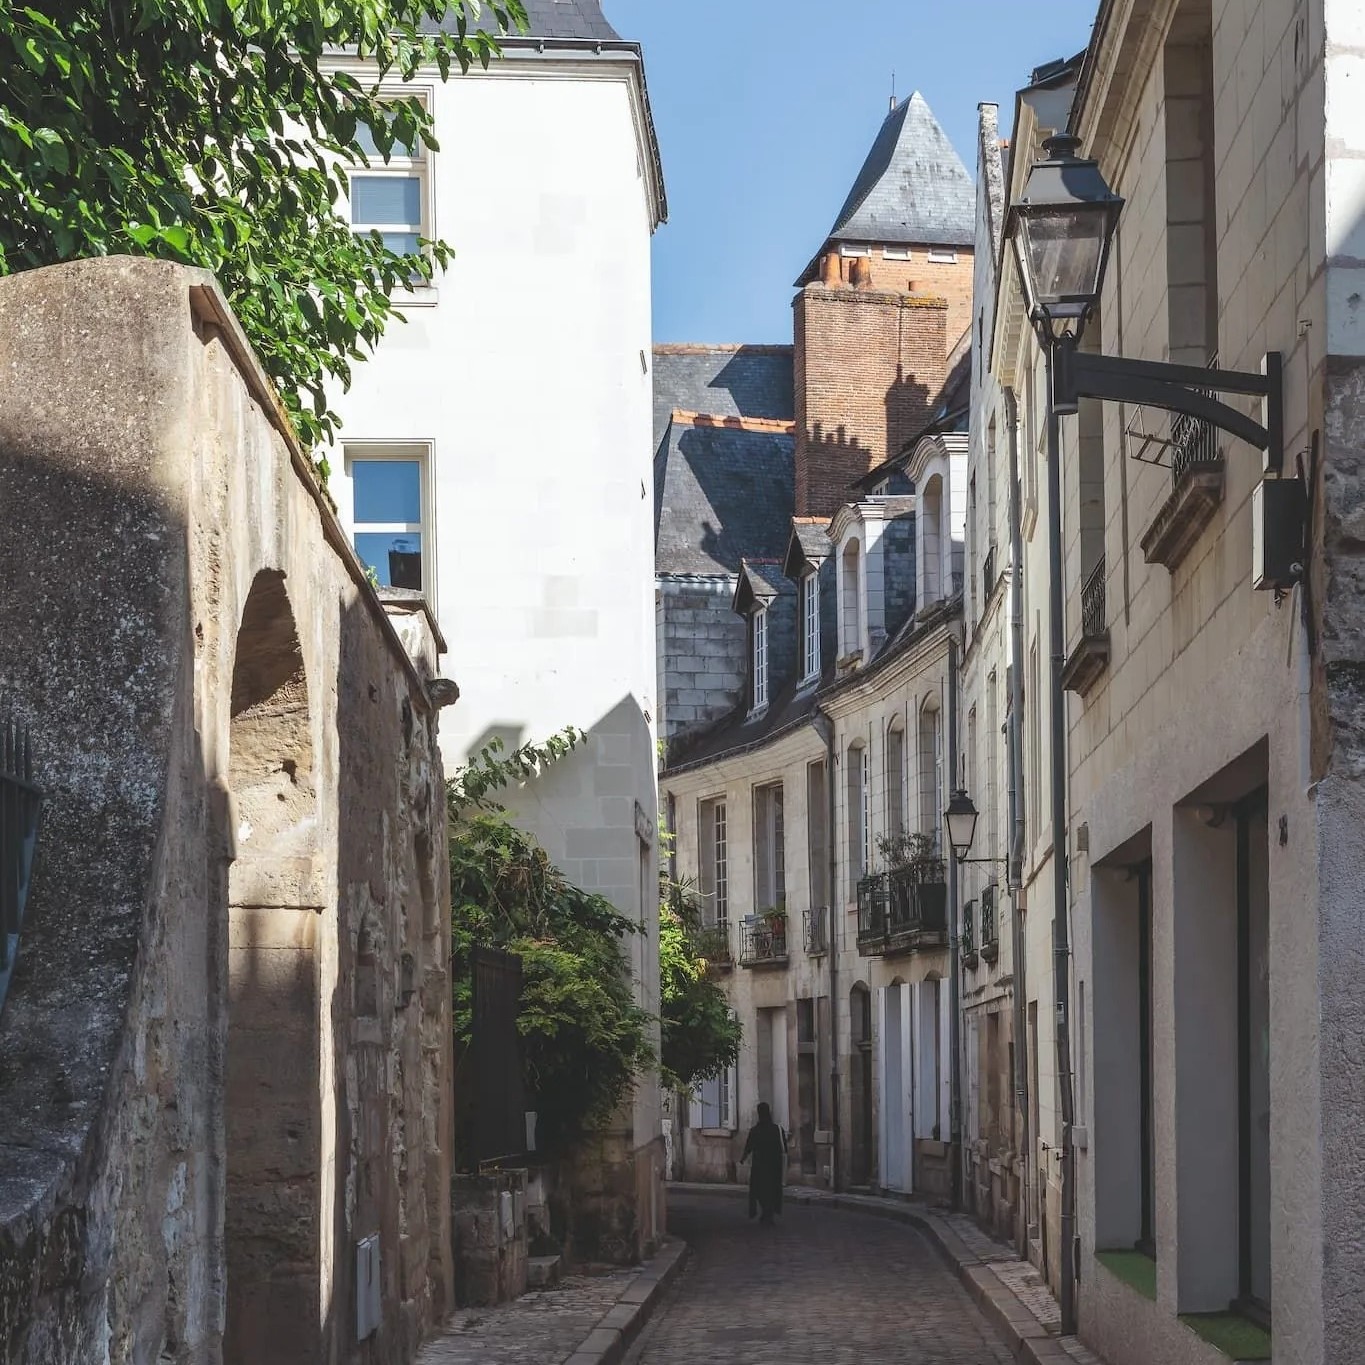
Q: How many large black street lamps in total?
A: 2